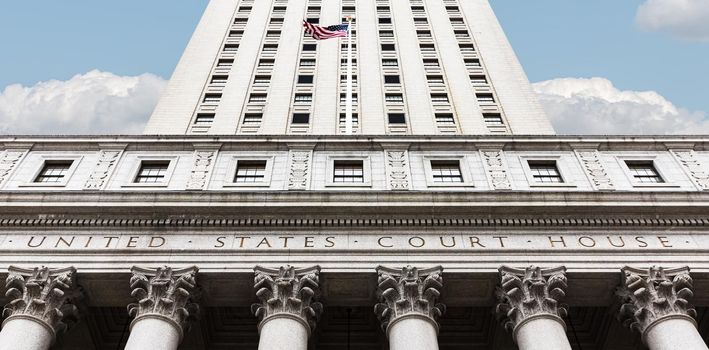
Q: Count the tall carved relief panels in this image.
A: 8